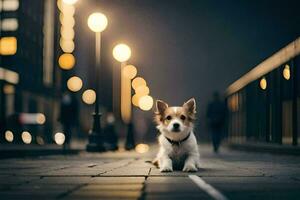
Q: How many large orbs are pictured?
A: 2